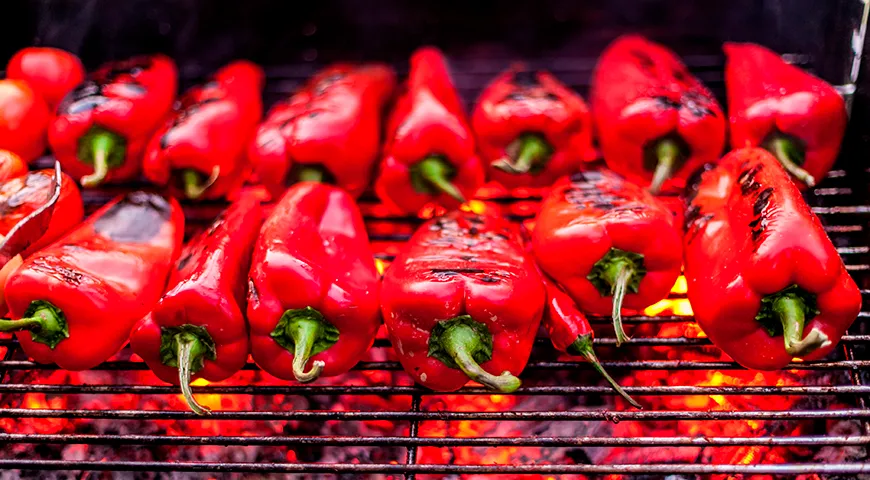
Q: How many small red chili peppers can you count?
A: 1